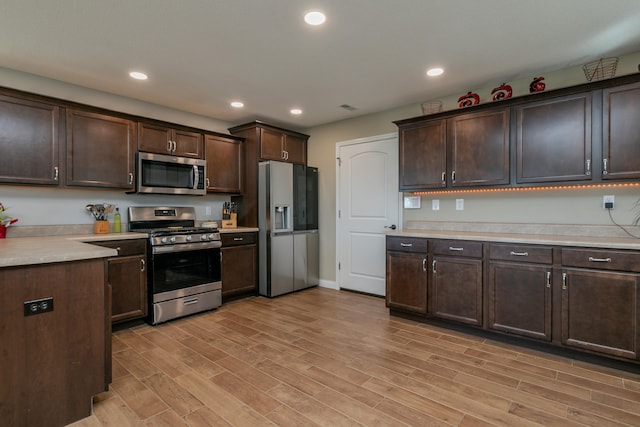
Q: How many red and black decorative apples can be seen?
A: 3